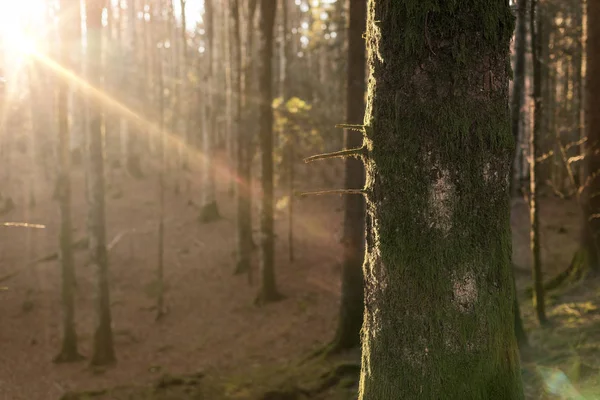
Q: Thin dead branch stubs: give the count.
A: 3